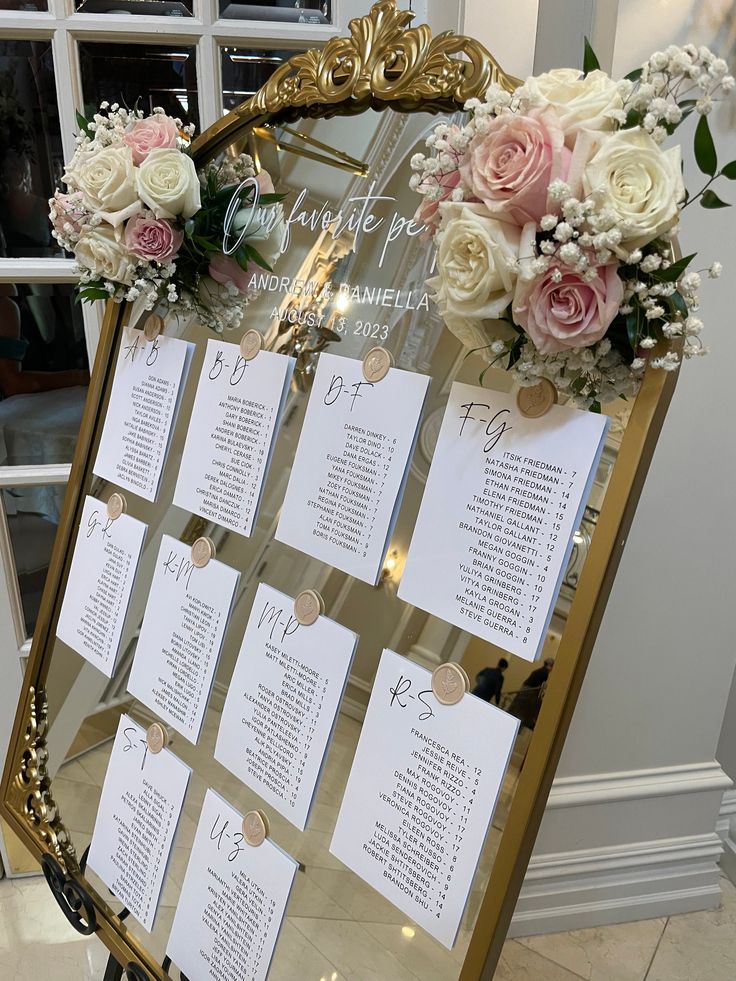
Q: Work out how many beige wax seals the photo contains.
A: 10